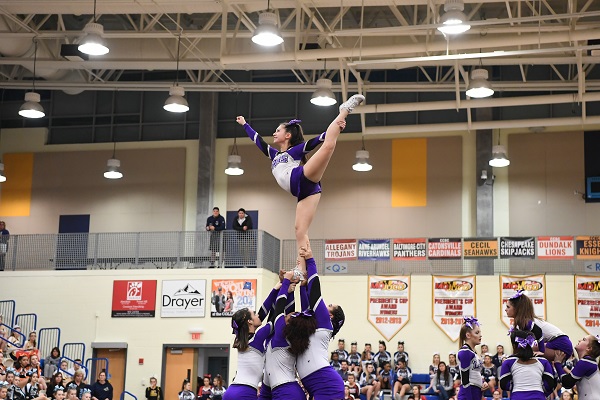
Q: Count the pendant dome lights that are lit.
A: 12